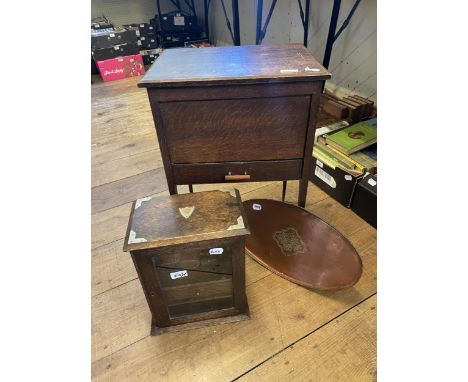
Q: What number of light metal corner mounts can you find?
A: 4